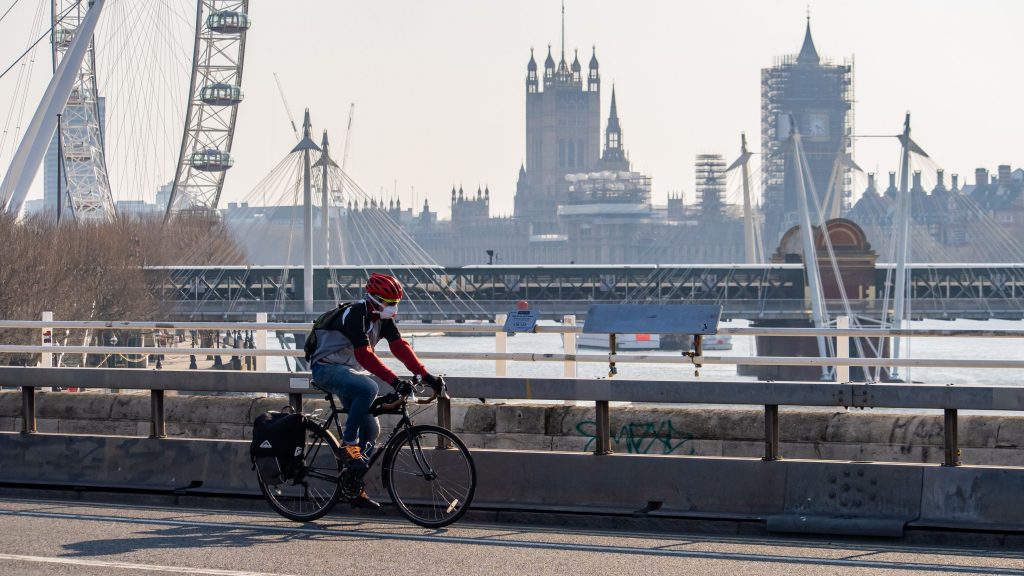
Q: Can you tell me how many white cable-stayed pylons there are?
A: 6